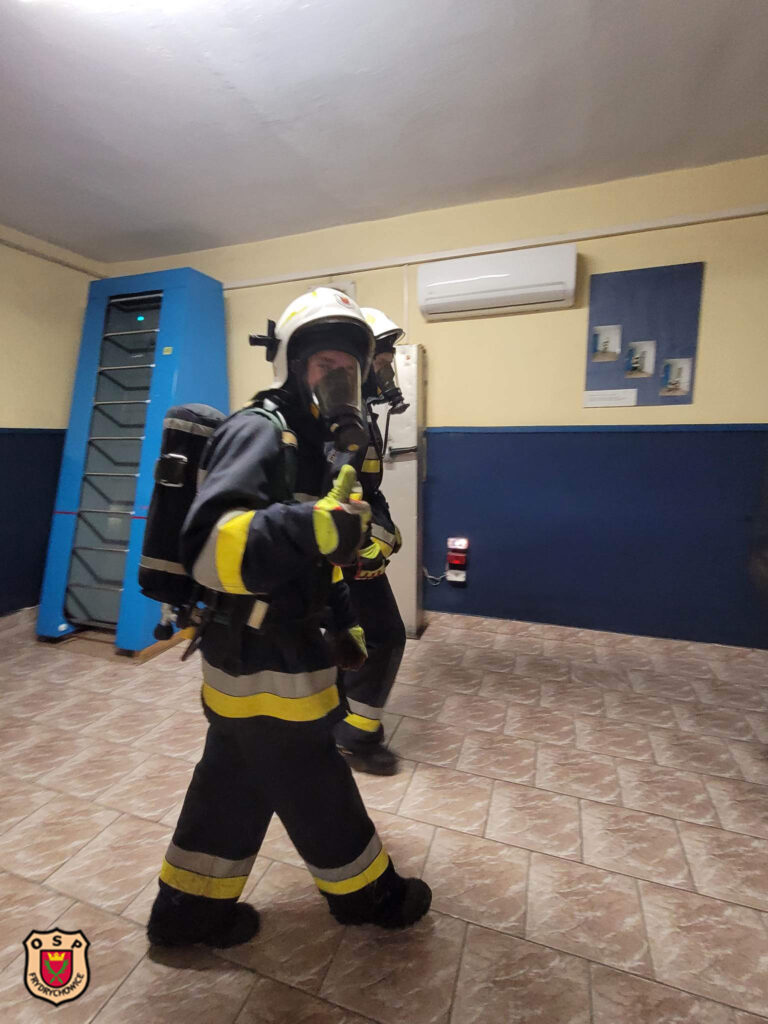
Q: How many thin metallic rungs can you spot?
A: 9